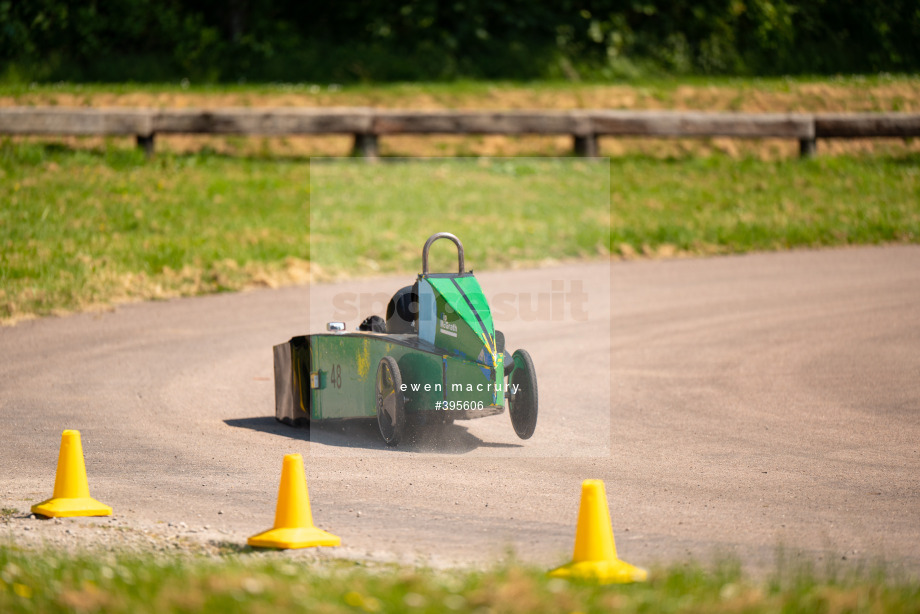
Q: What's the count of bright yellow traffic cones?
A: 3